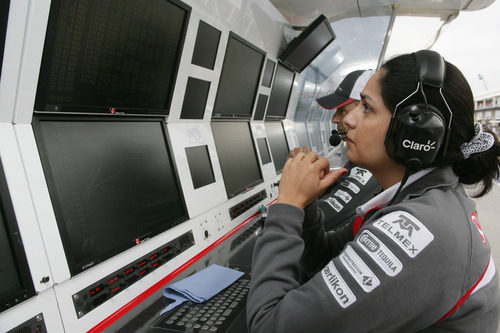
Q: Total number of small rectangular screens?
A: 6